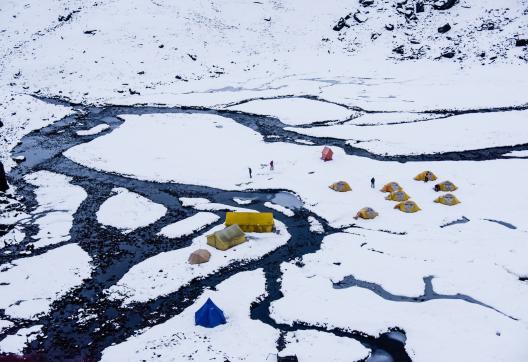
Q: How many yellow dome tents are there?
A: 8